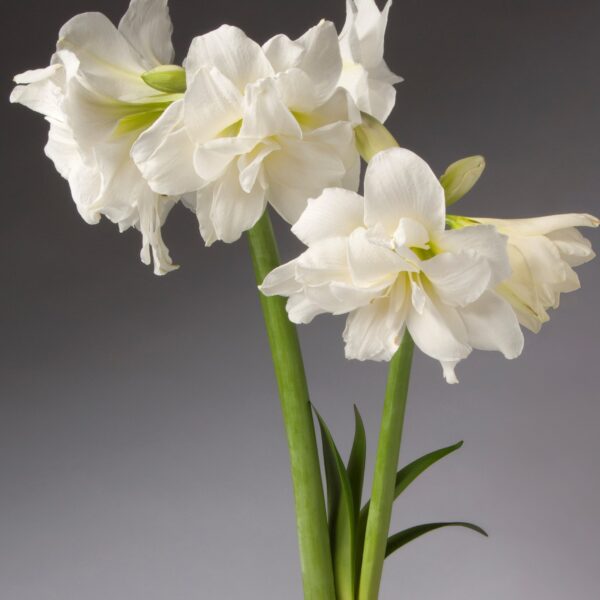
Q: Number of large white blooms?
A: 5